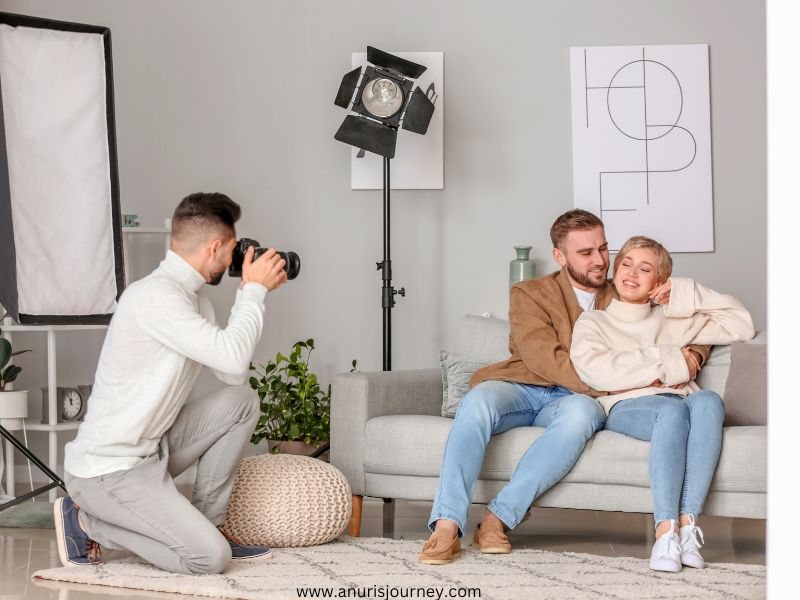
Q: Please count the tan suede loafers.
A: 2